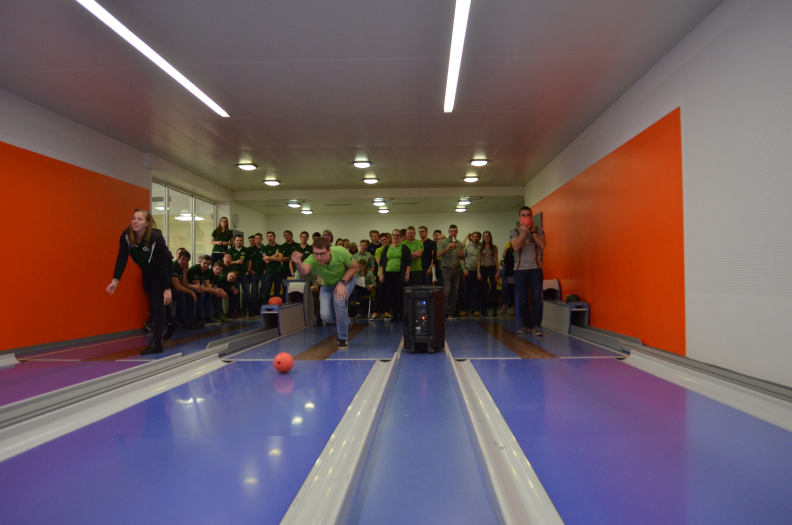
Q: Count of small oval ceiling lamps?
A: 12